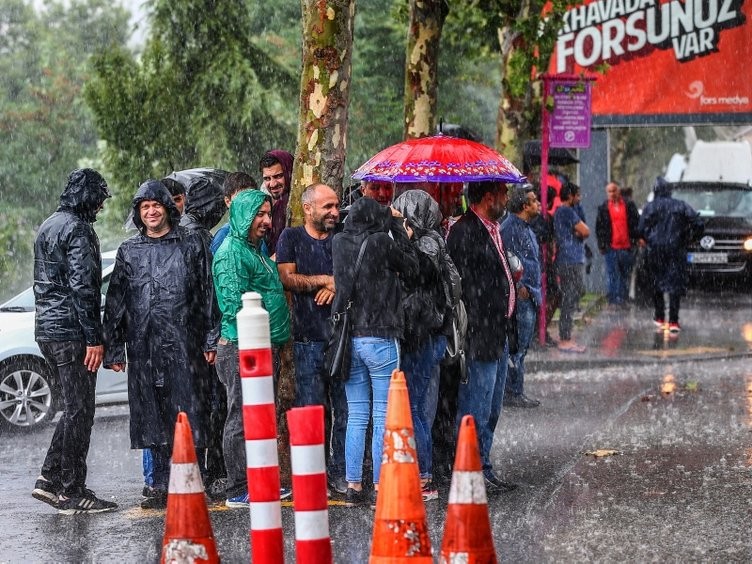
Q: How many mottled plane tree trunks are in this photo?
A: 3